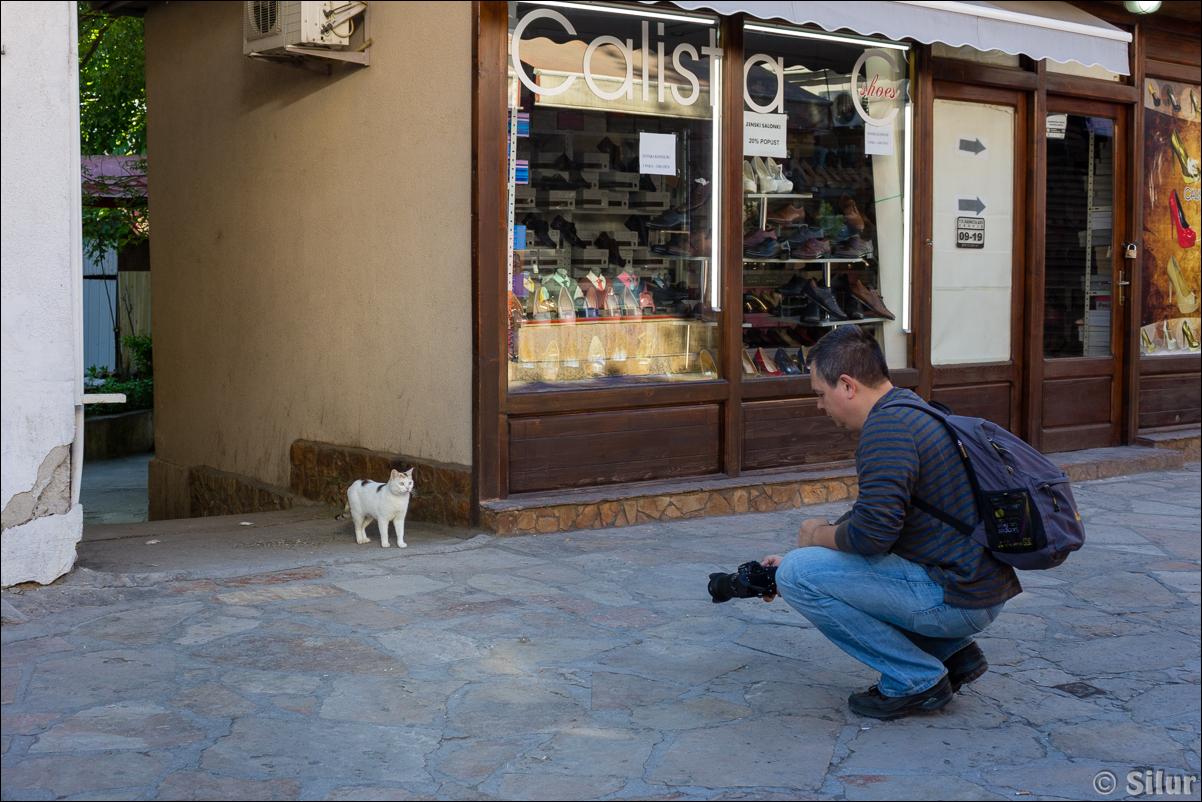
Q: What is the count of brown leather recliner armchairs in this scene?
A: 0